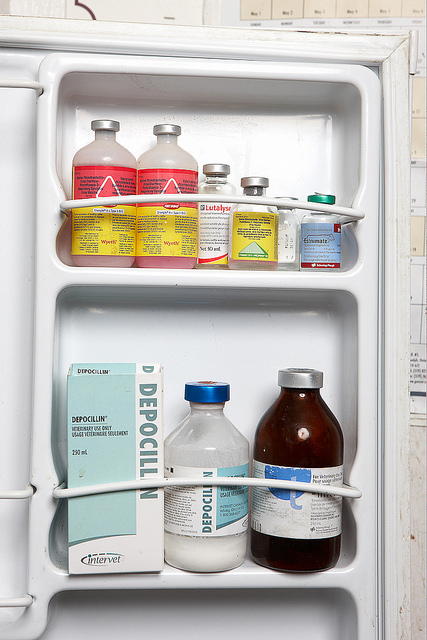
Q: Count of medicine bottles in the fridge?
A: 8